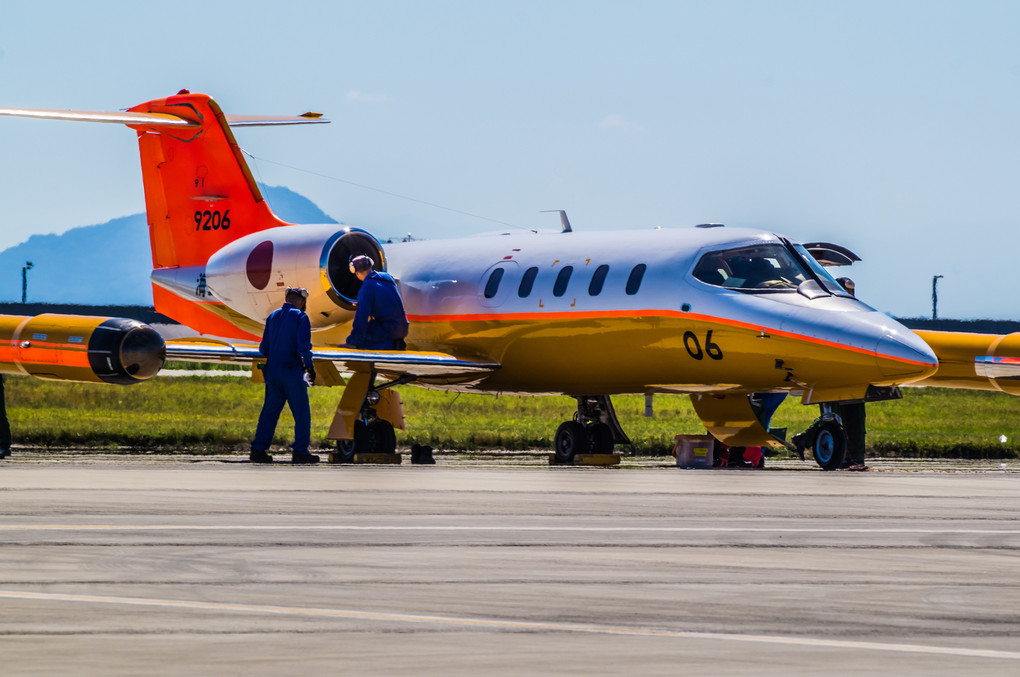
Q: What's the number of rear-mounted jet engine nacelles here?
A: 1